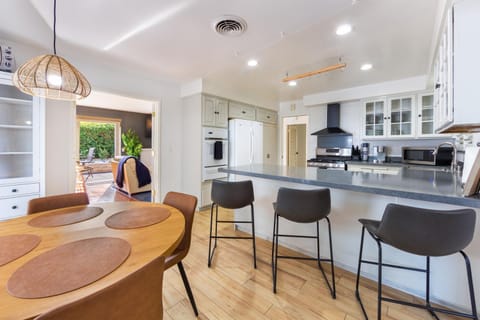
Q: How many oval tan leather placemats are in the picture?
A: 4